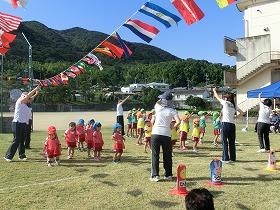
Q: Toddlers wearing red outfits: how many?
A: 6